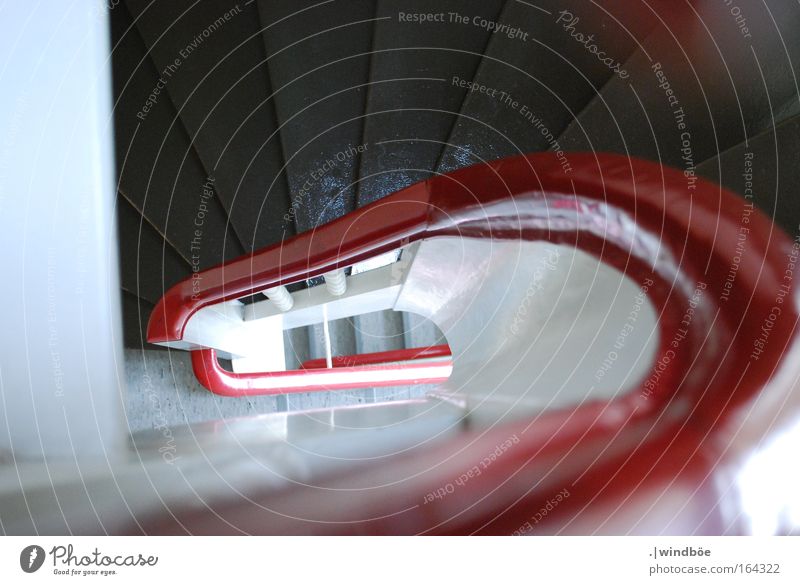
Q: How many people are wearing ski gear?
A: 0